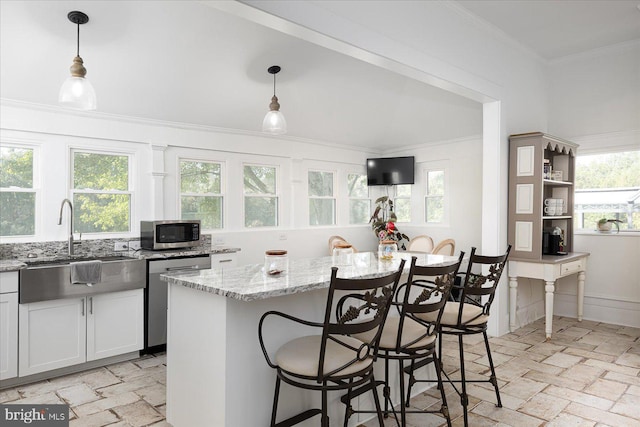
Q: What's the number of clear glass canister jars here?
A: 3